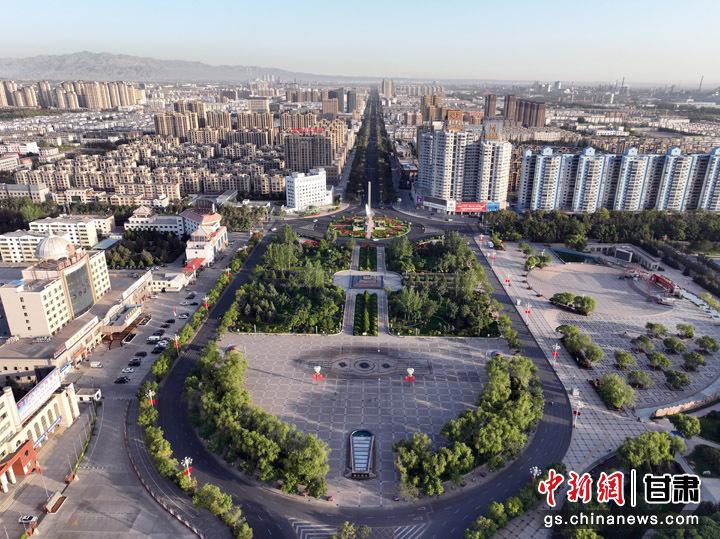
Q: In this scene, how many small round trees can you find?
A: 10